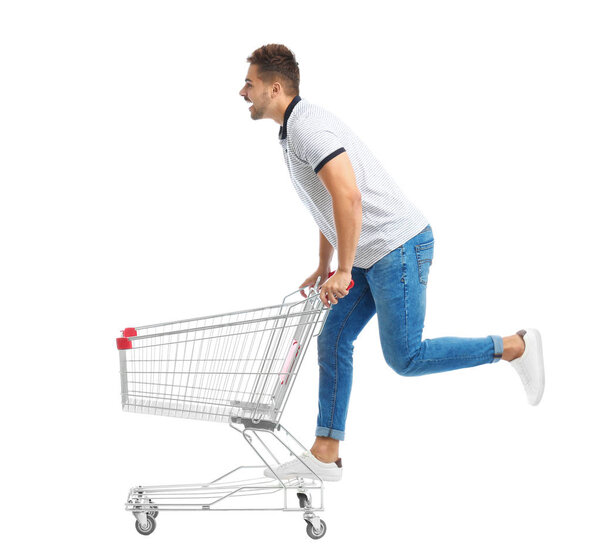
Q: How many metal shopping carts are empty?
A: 1